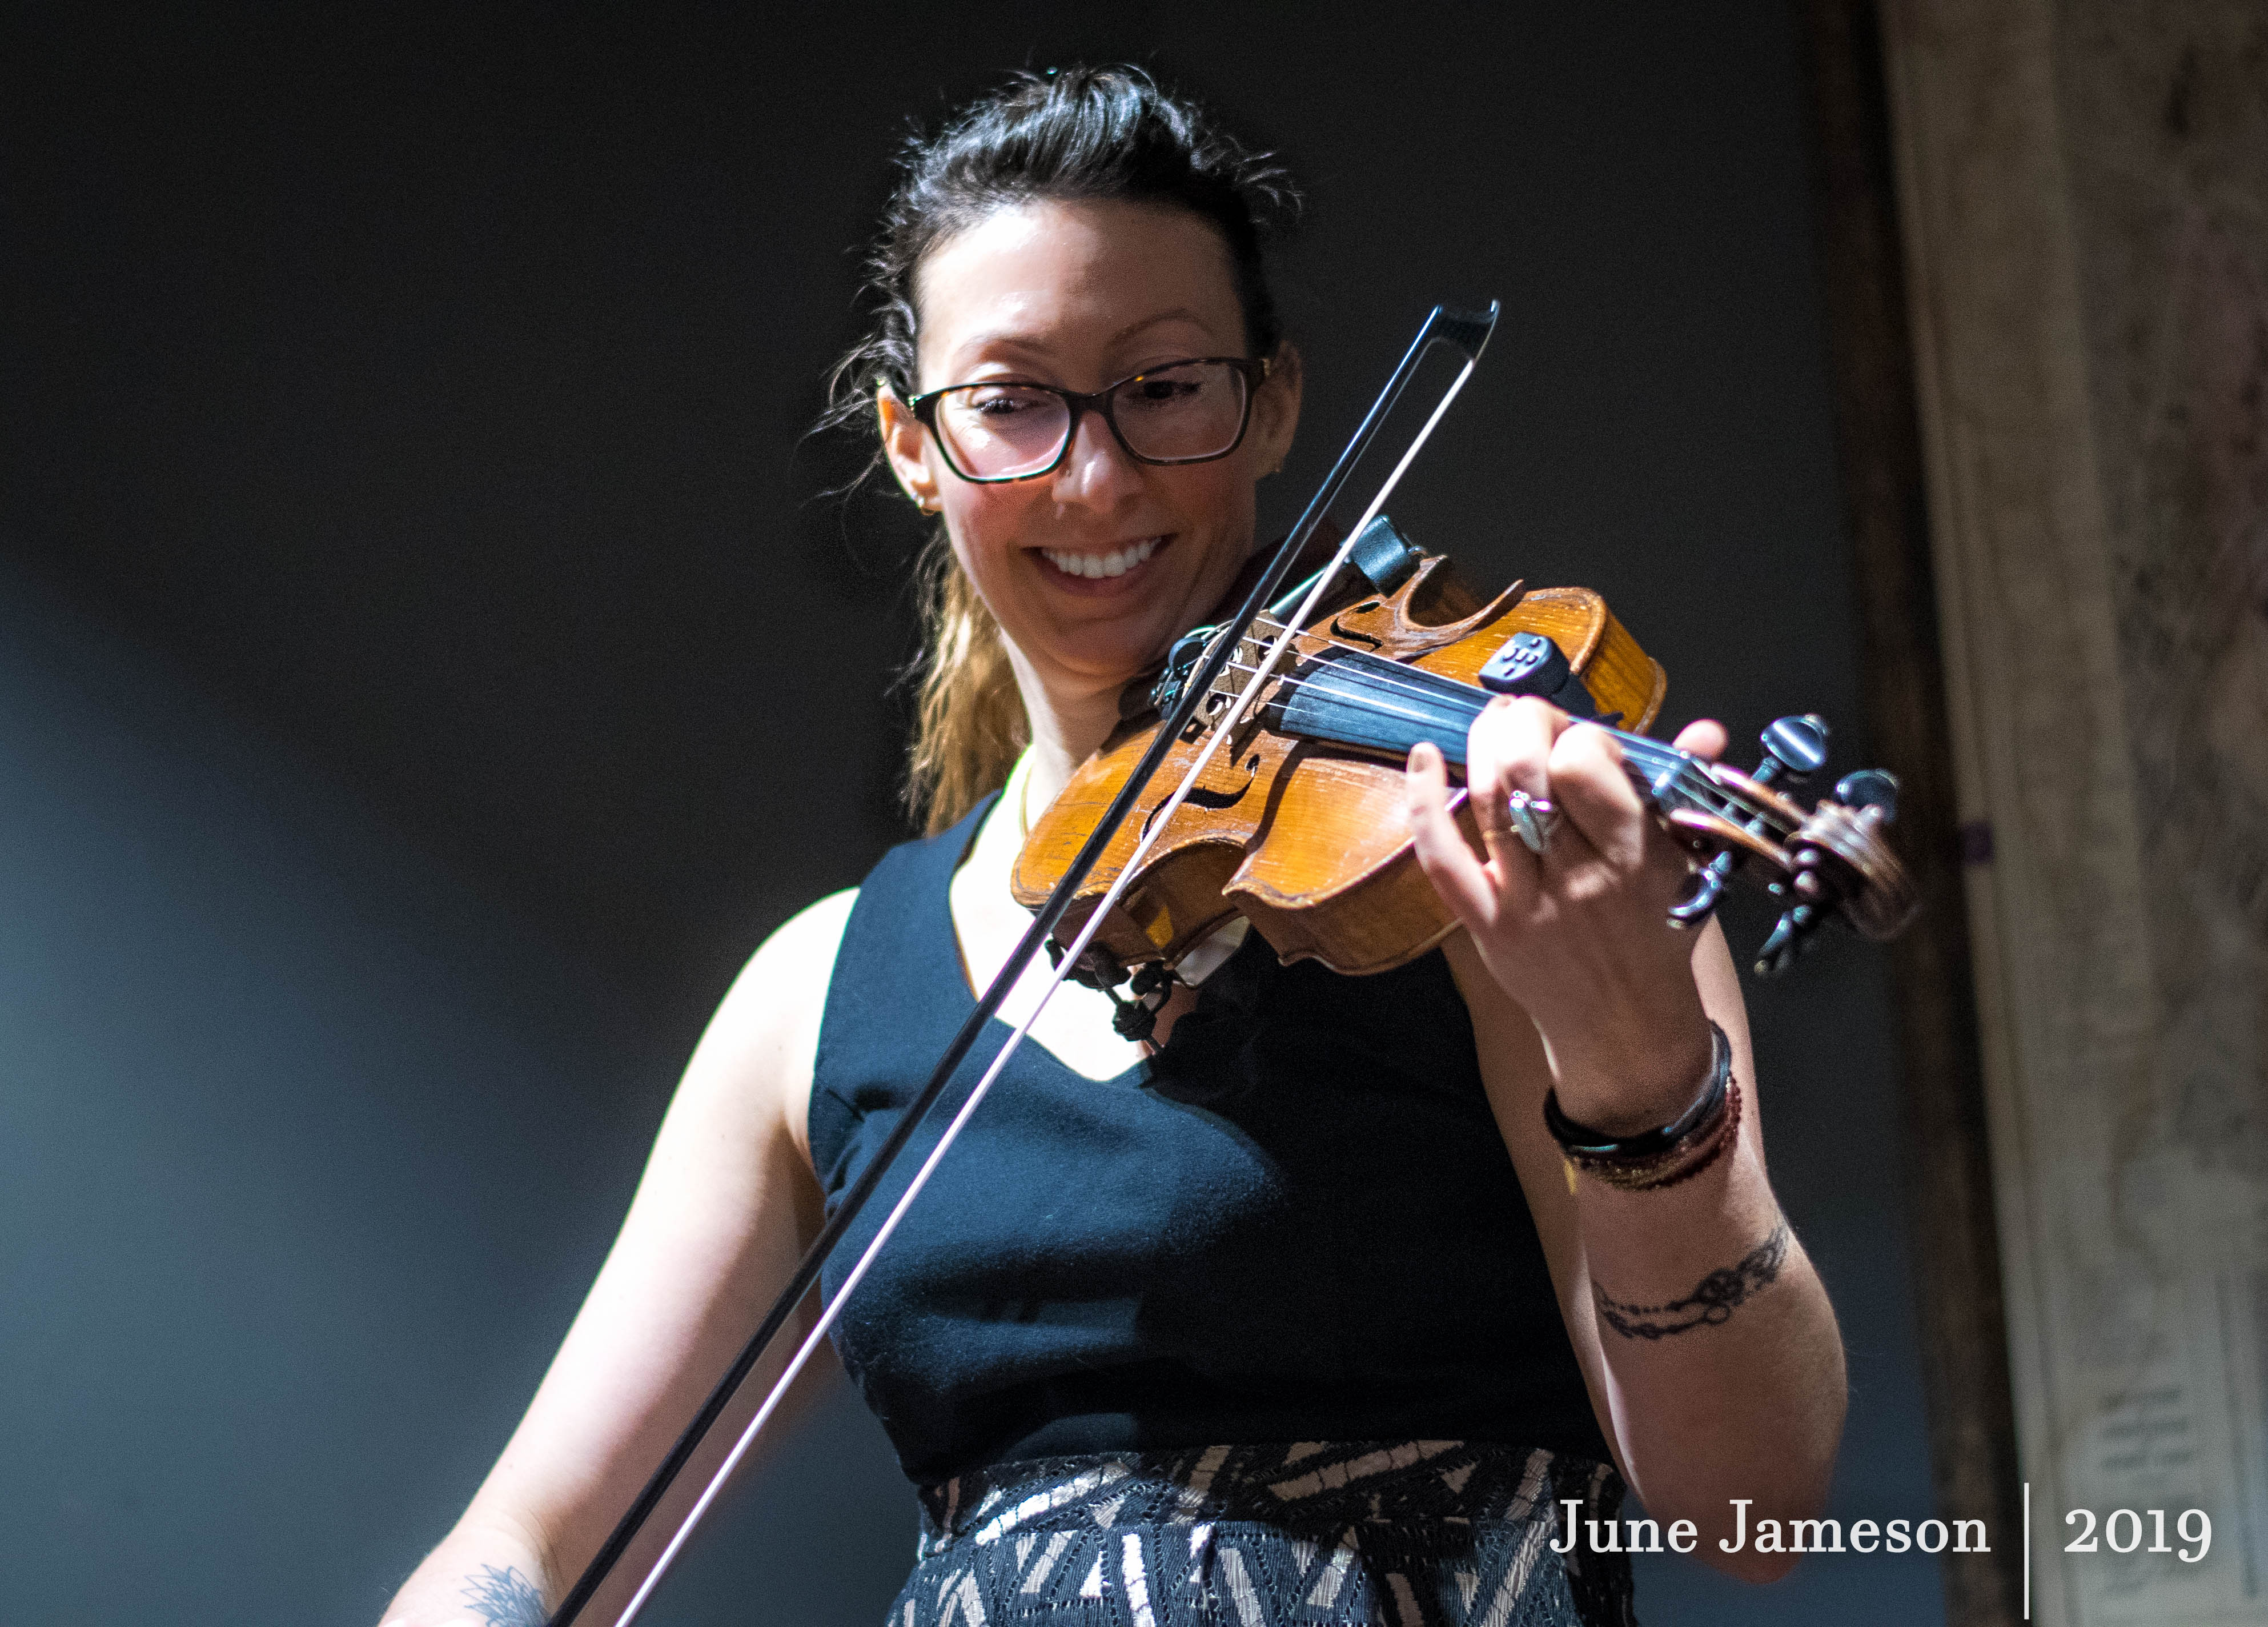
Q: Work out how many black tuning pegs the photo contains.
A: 4